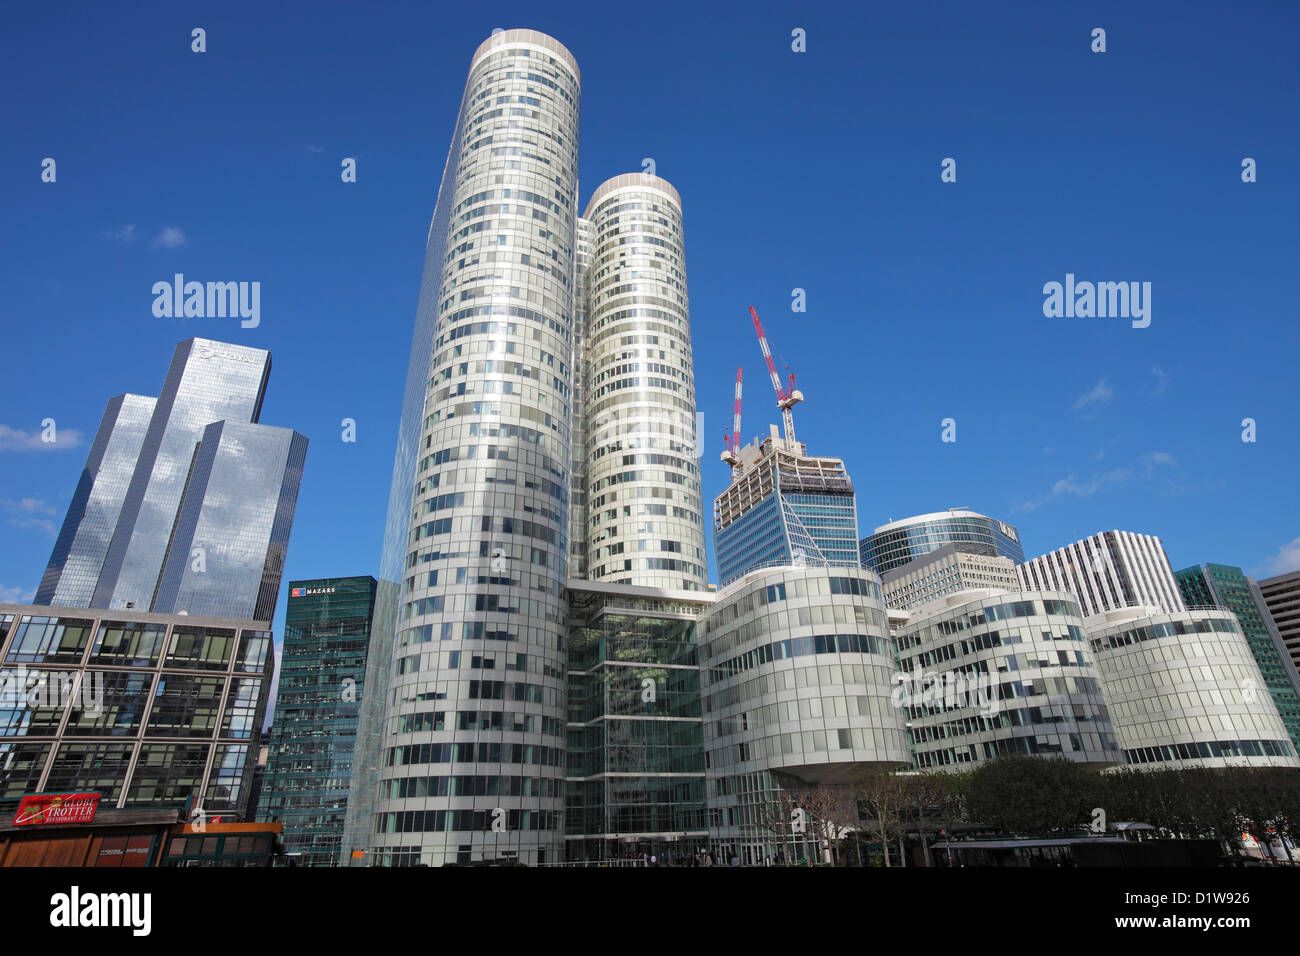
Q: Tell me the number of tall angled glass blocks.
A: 3